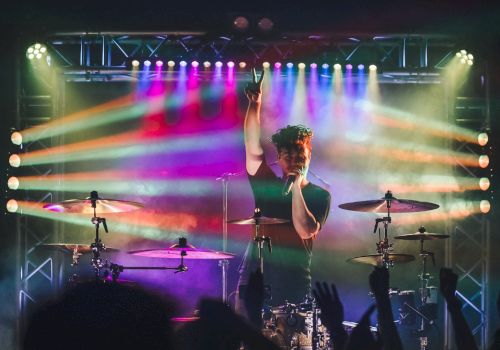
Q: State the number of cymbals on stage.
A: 7